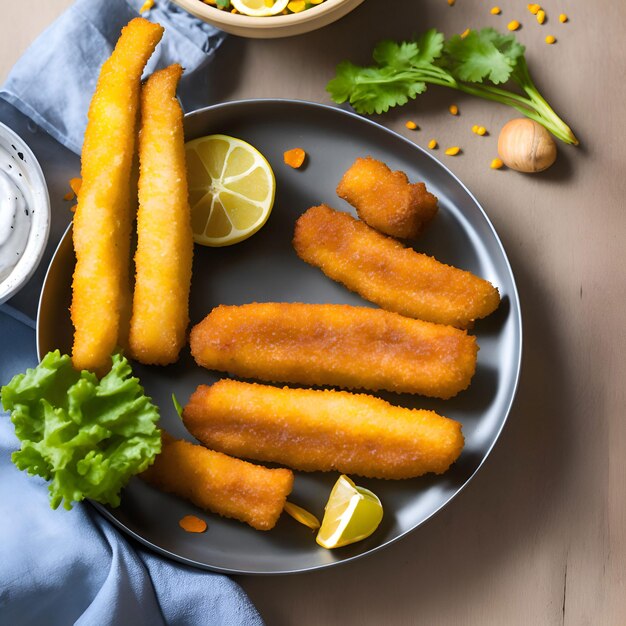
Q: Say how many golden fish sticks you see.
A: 7